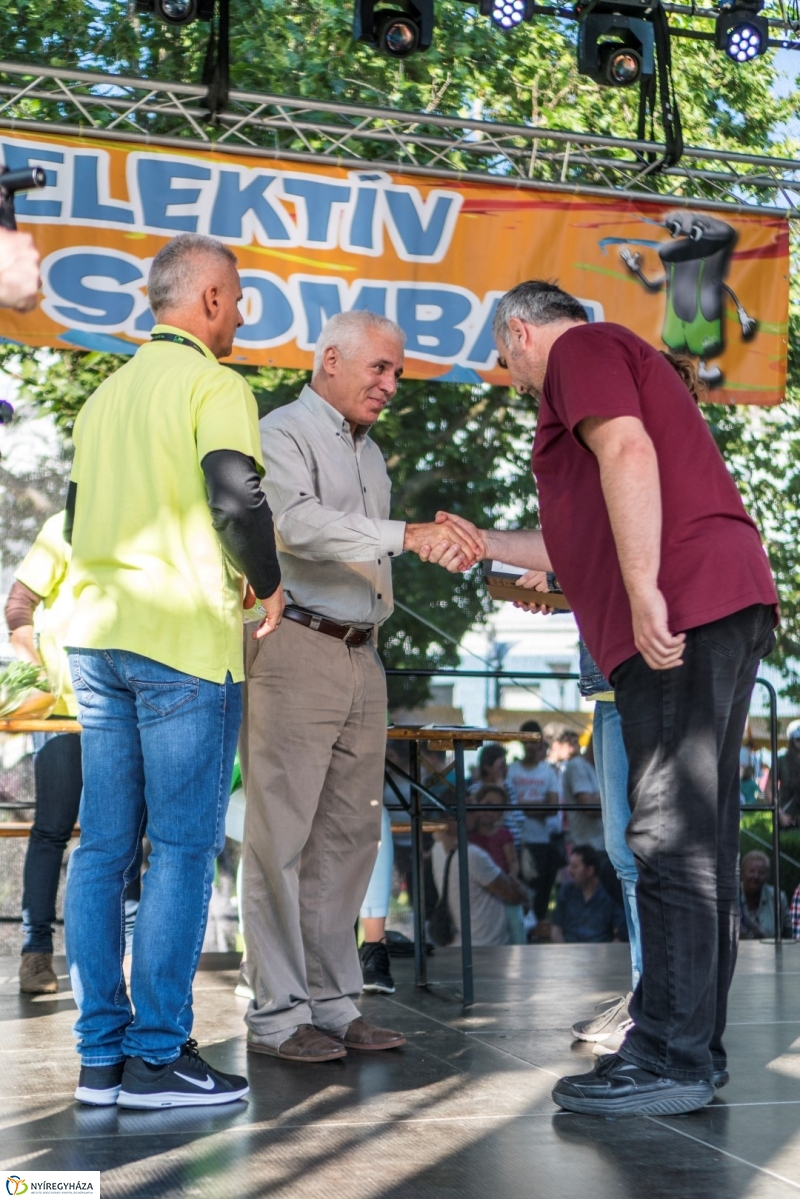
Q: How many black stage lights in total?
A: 5